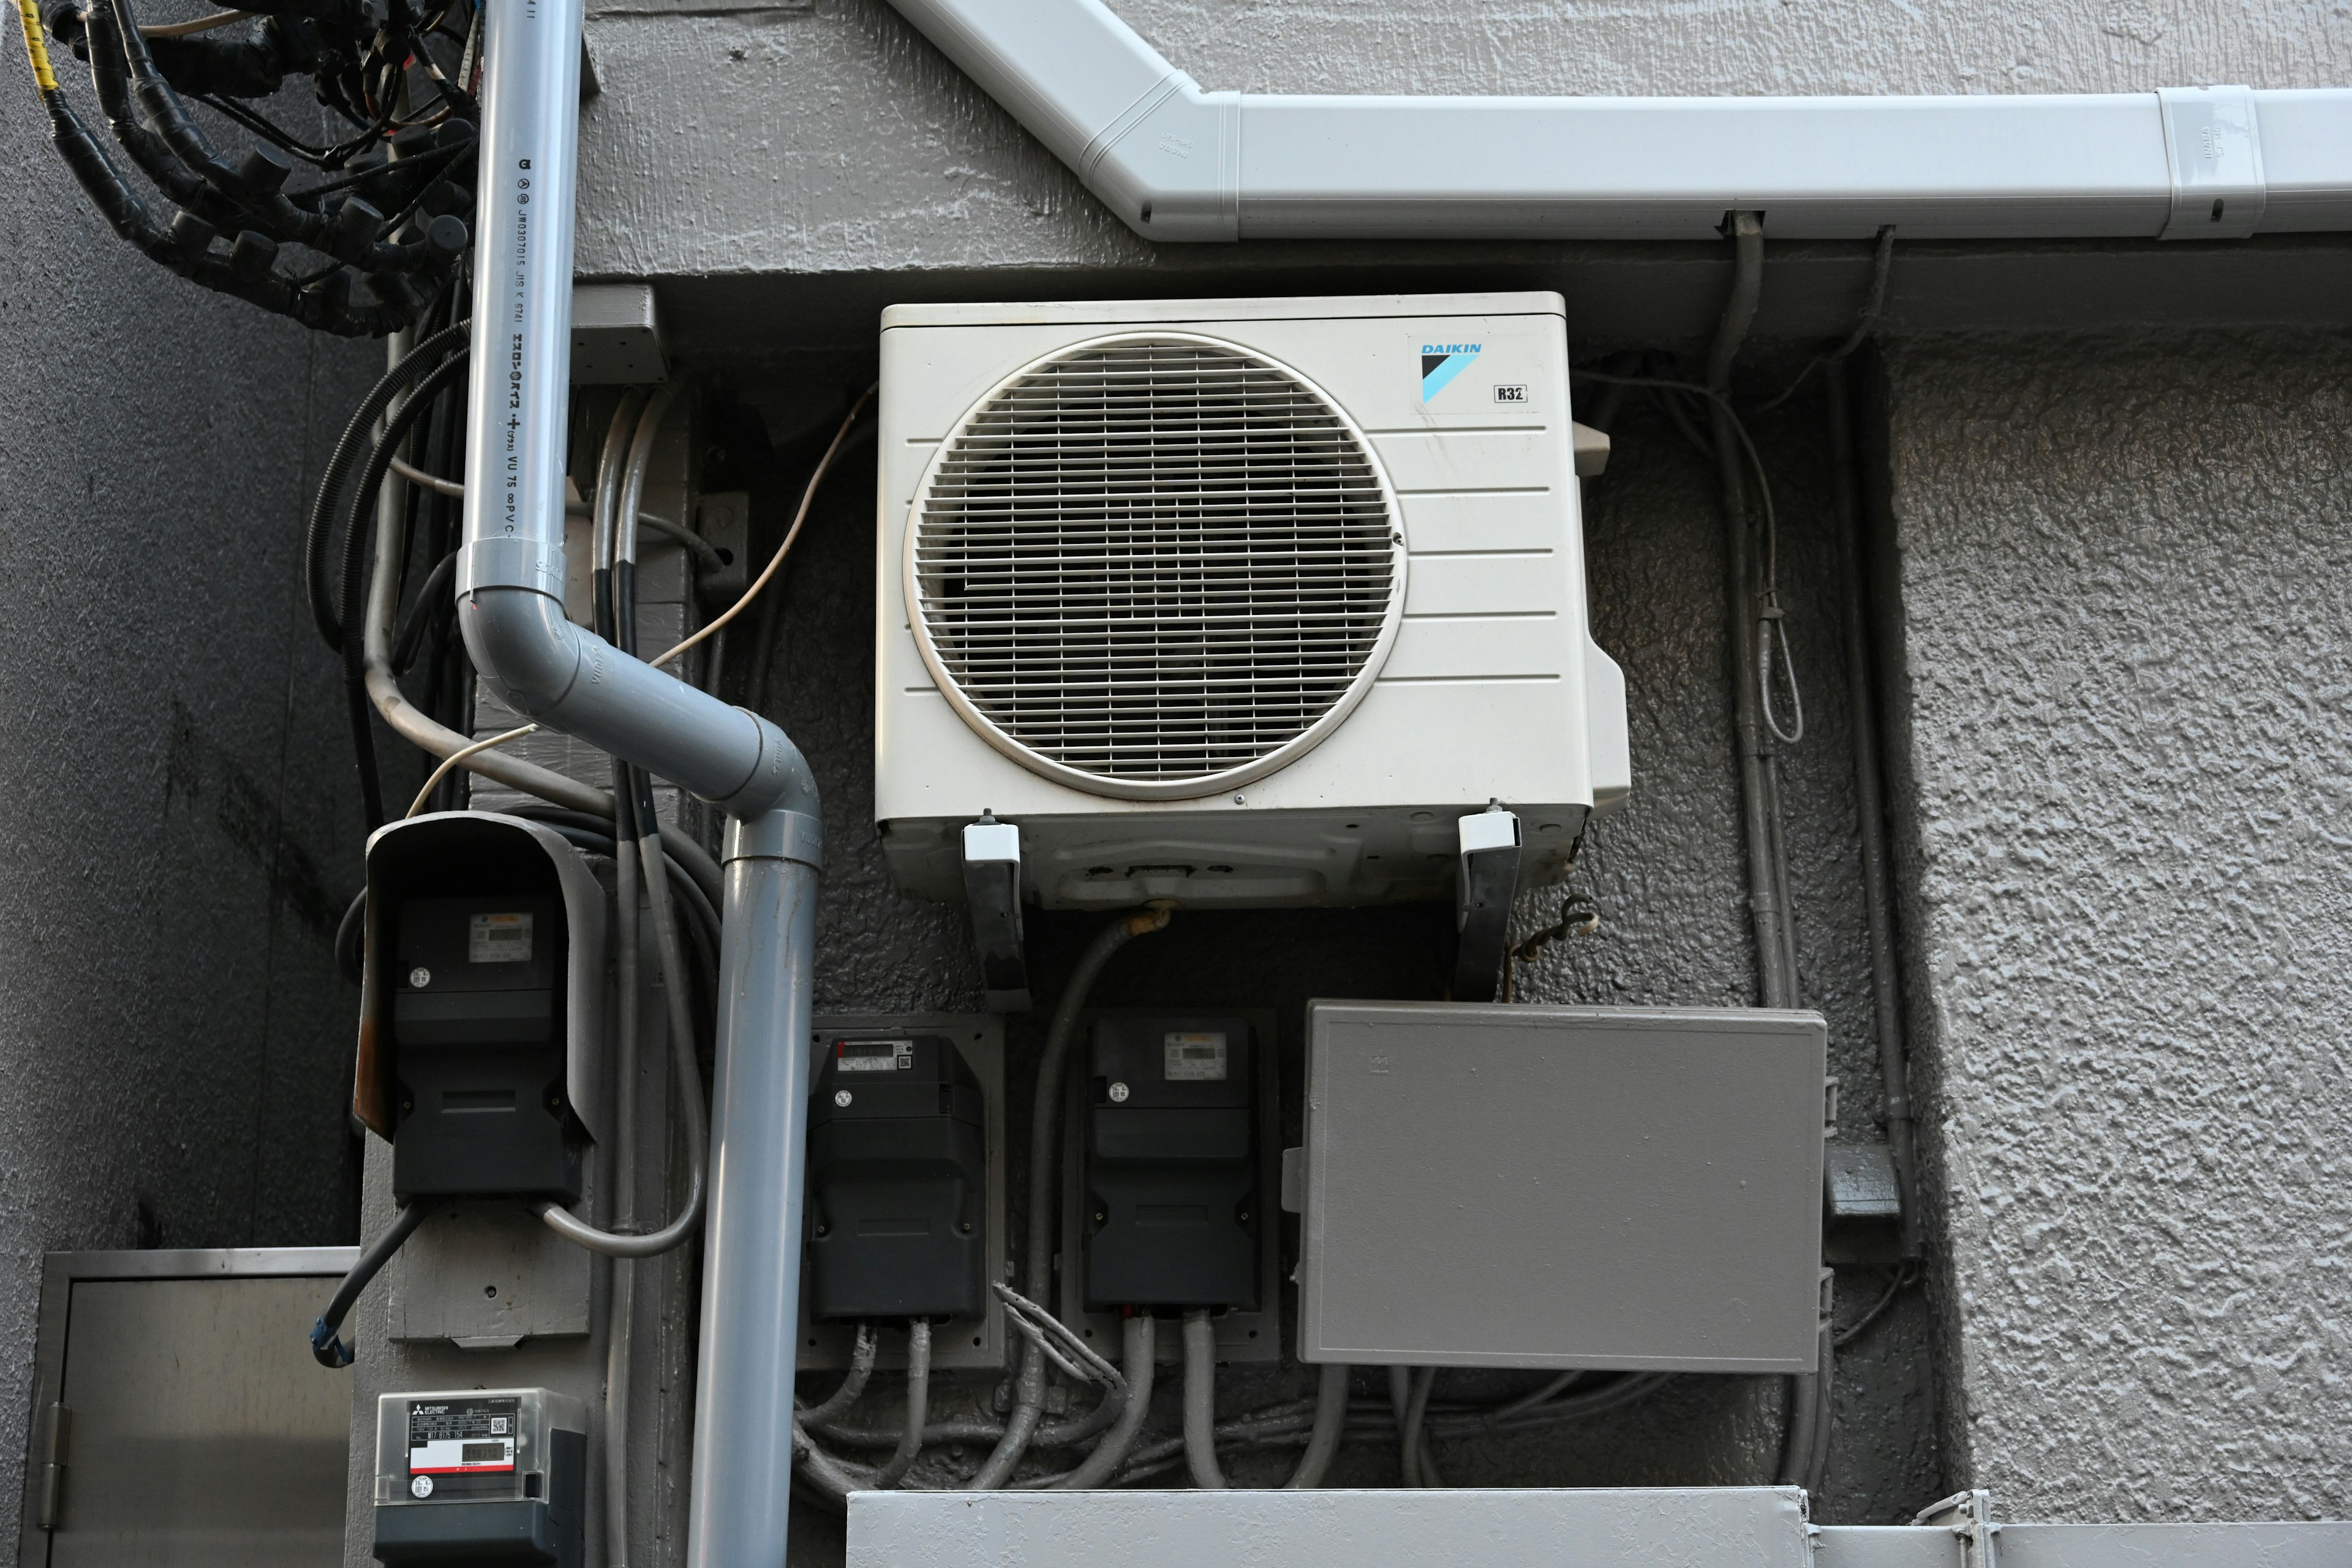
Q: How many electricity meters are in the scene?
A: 4